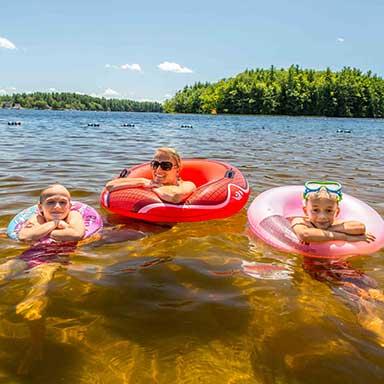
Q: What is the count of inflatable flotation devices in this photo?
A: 3